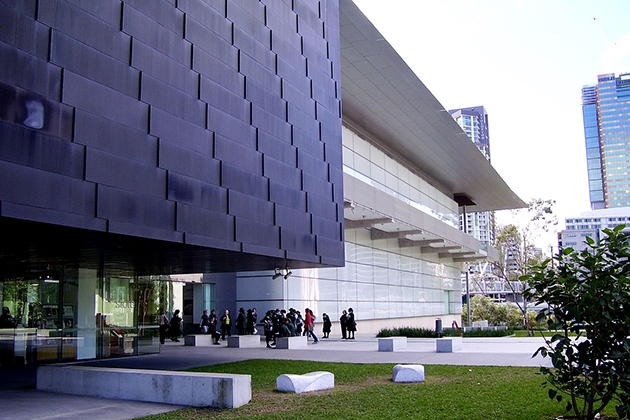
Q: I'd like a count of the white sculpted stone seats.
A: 2